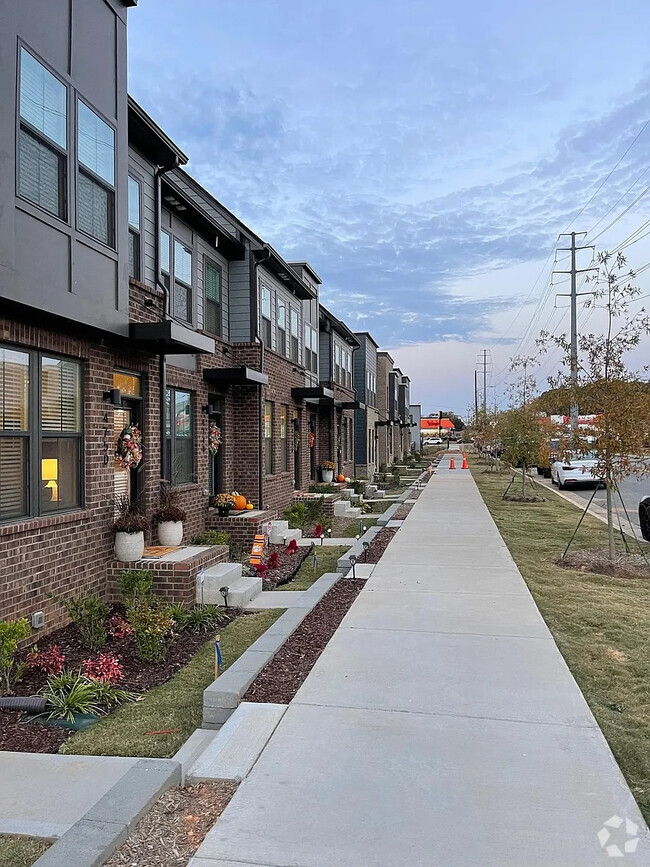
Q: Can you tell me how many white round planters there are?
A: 3